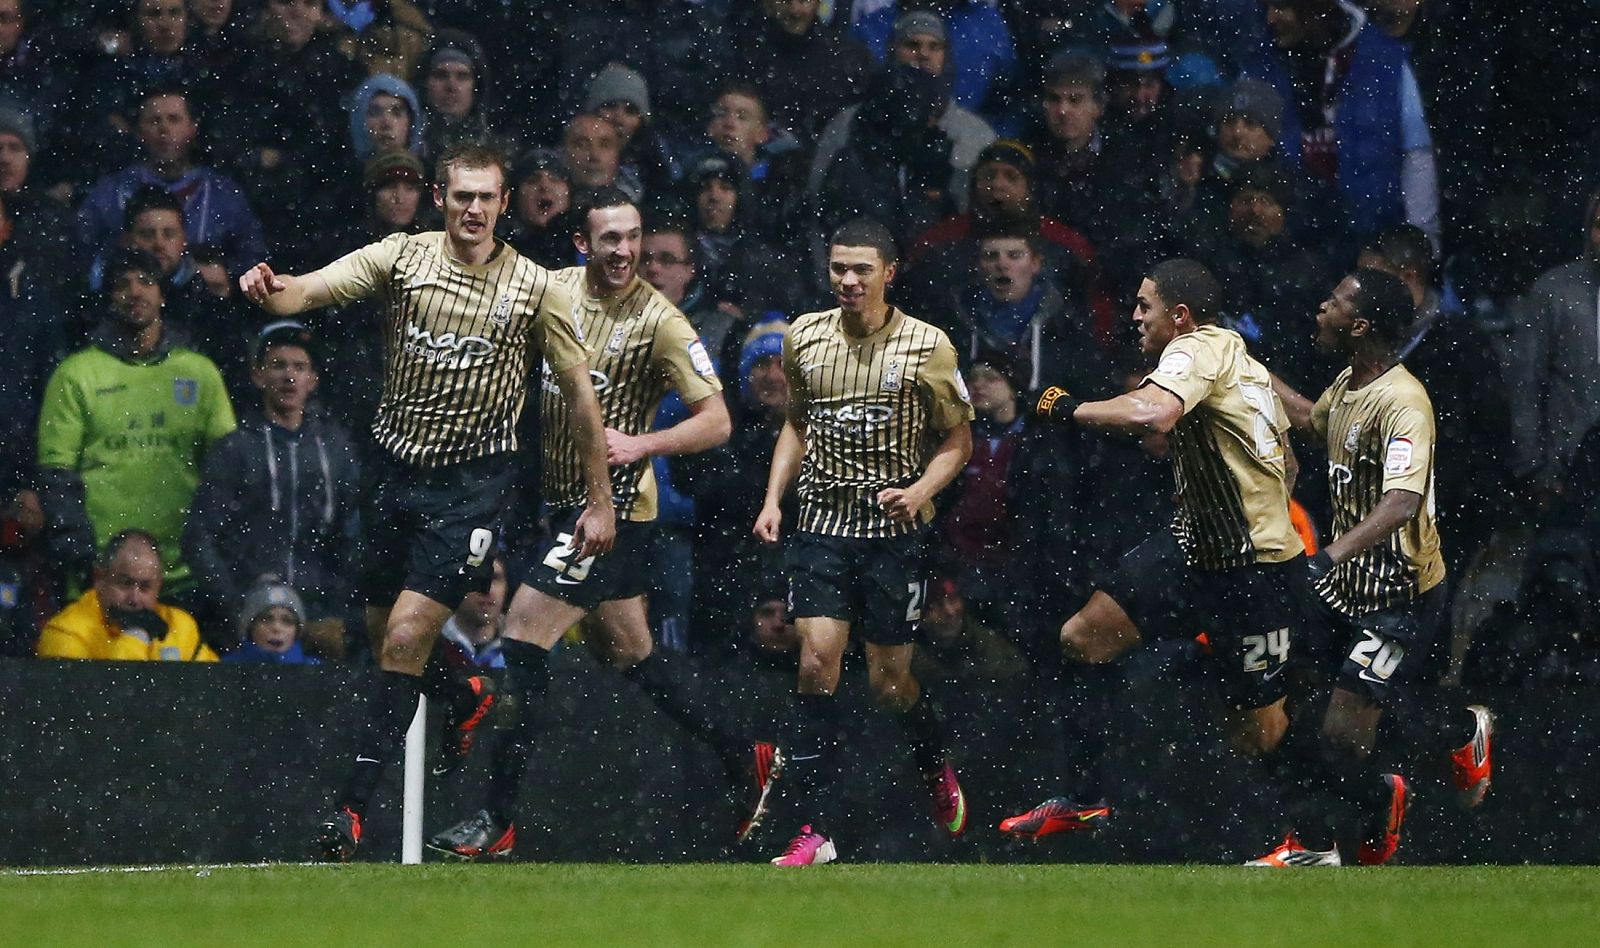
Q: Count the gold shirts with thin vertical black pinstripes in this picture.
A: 5